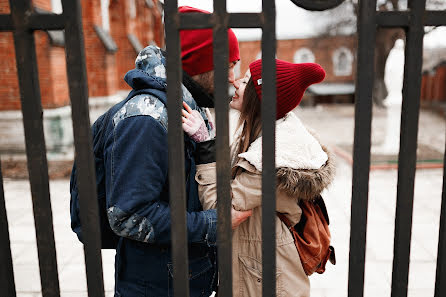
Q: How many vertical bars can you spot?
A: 9